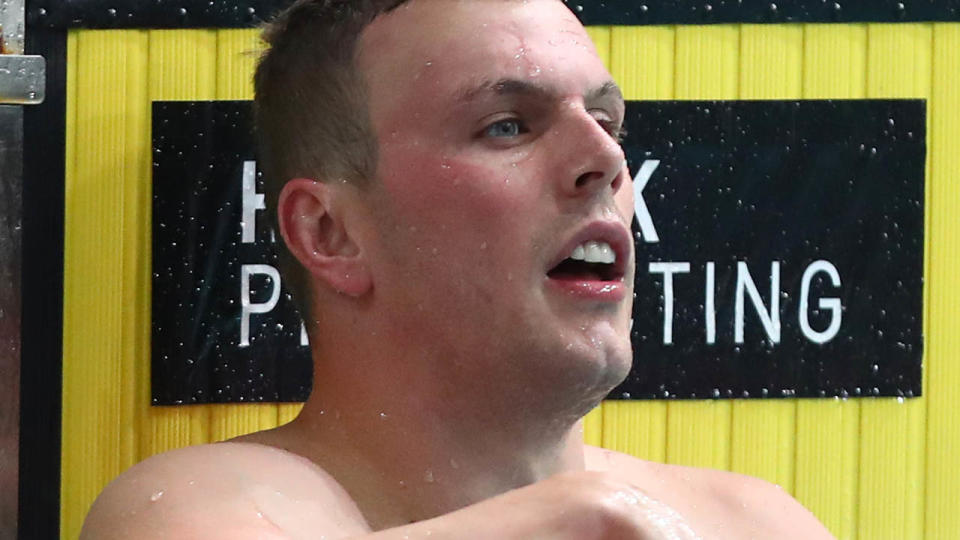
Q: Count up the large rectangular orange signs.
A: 0